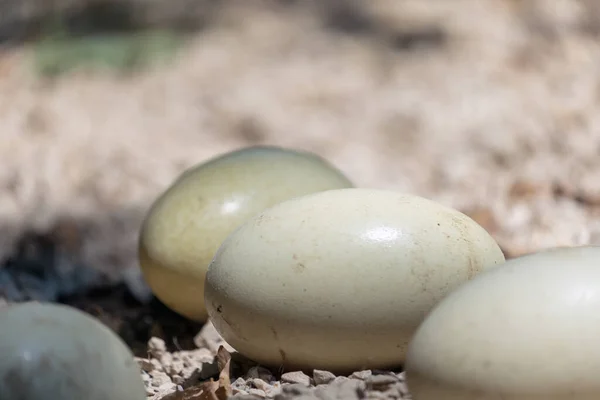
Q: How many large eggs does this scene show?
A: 4